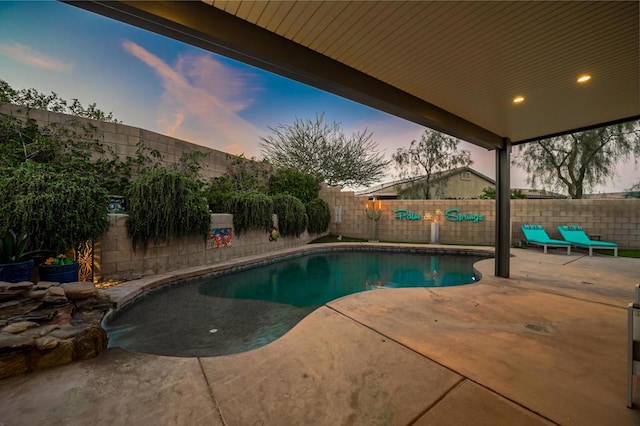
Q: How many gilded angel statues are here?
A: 0